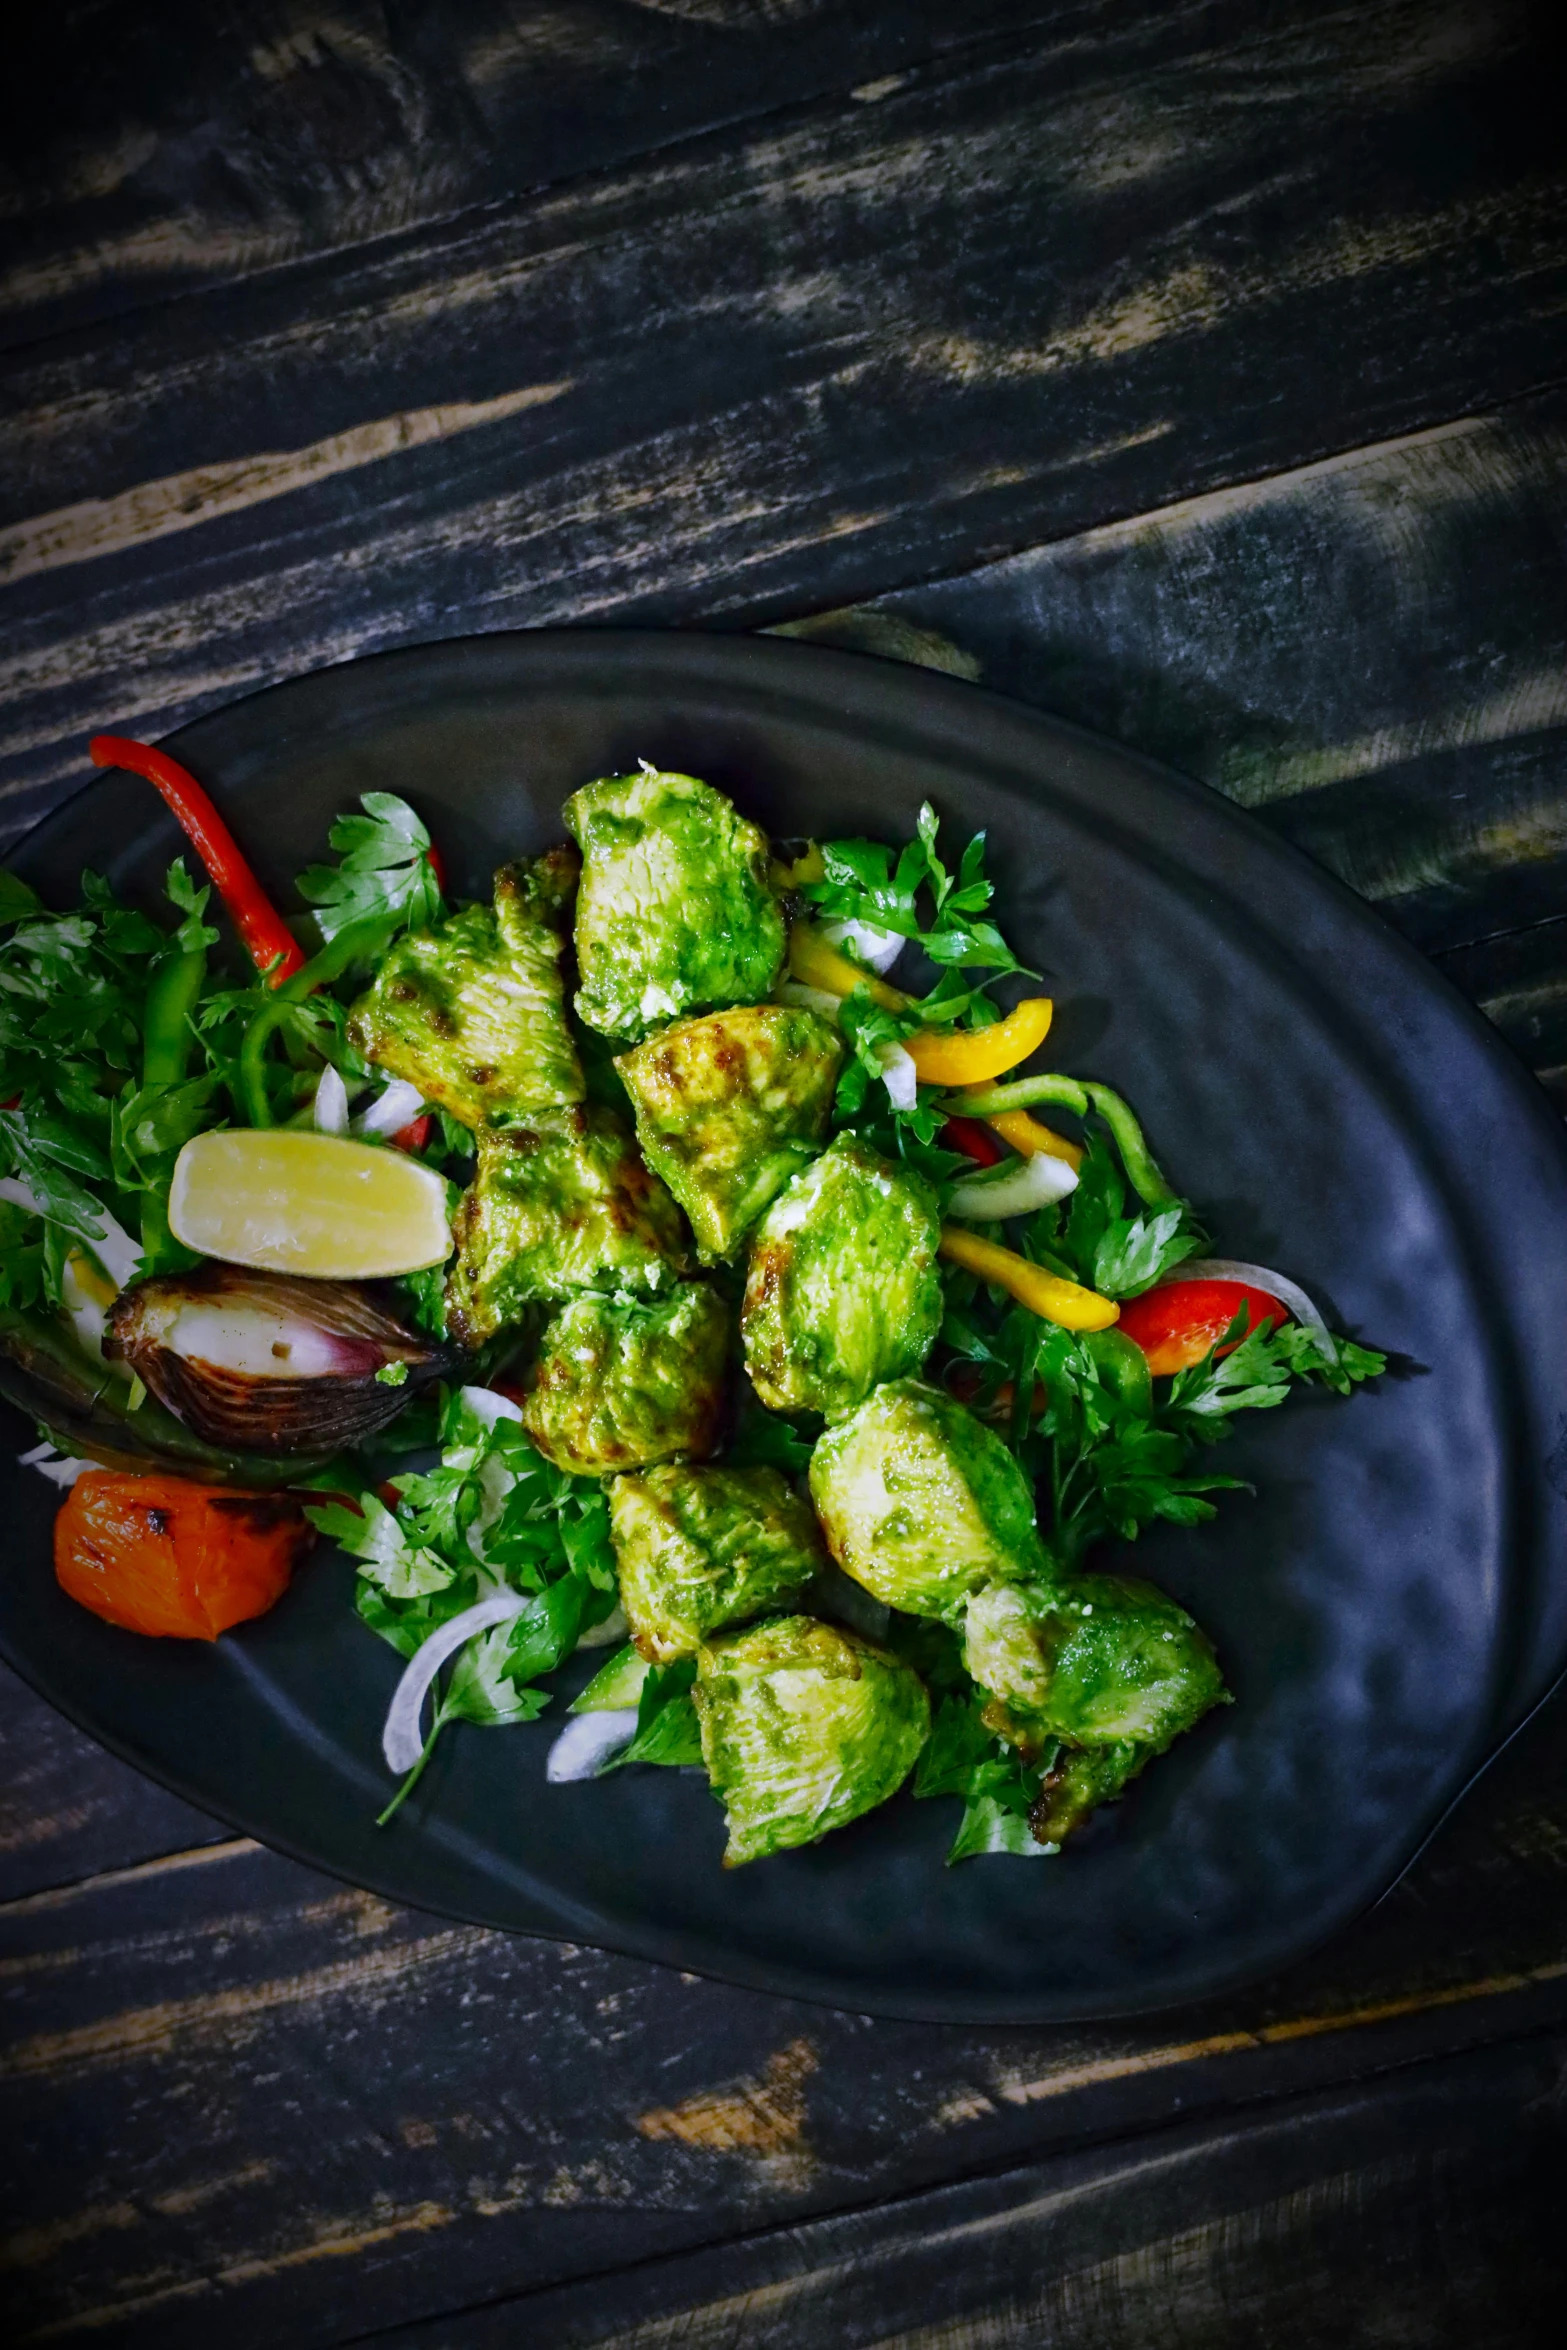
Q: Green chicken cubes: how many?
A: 10